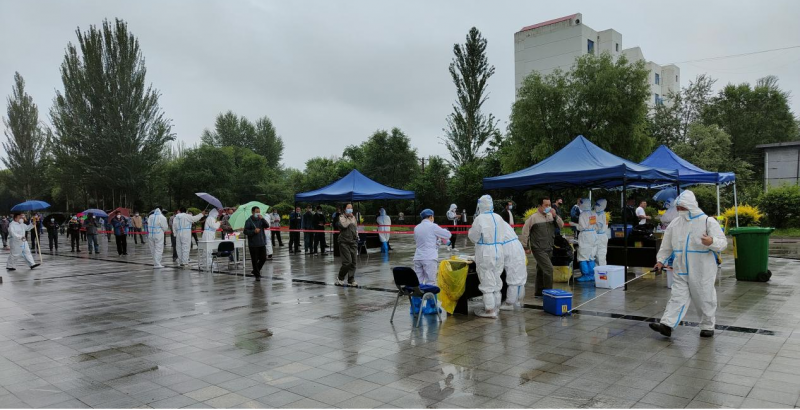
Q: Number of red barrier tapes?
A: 2